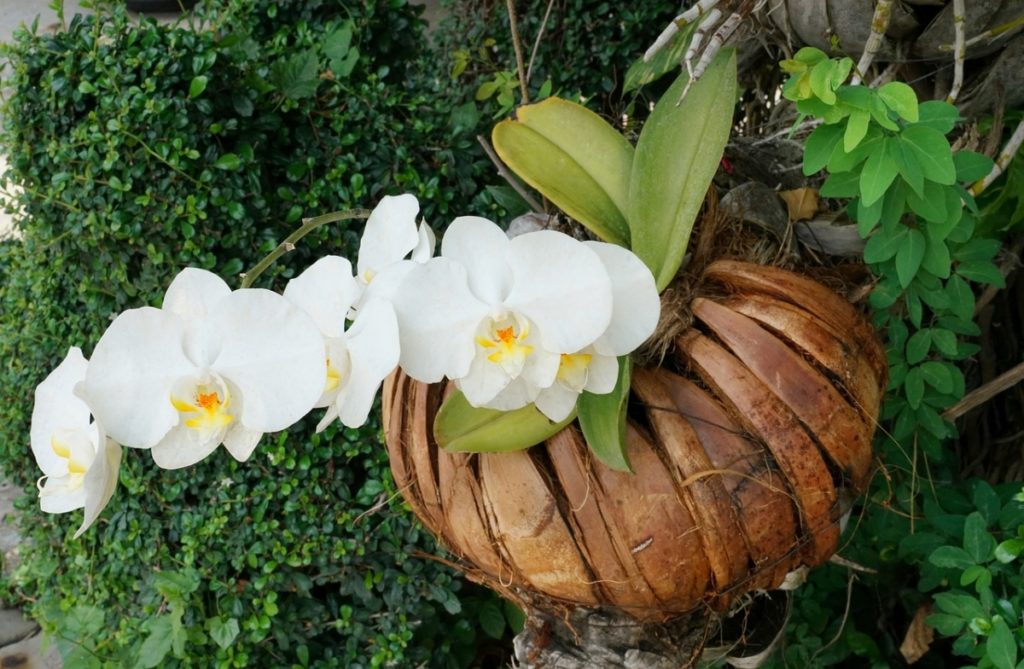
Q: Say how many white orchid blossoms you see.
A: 6